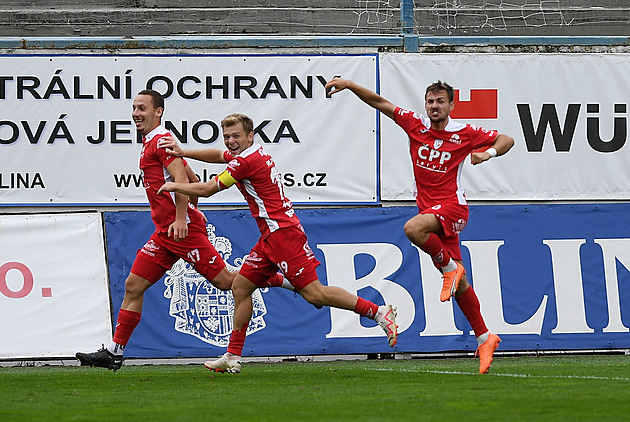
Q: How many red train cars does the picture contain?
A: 0